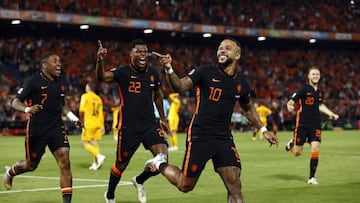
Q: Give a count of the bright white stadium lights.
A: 6